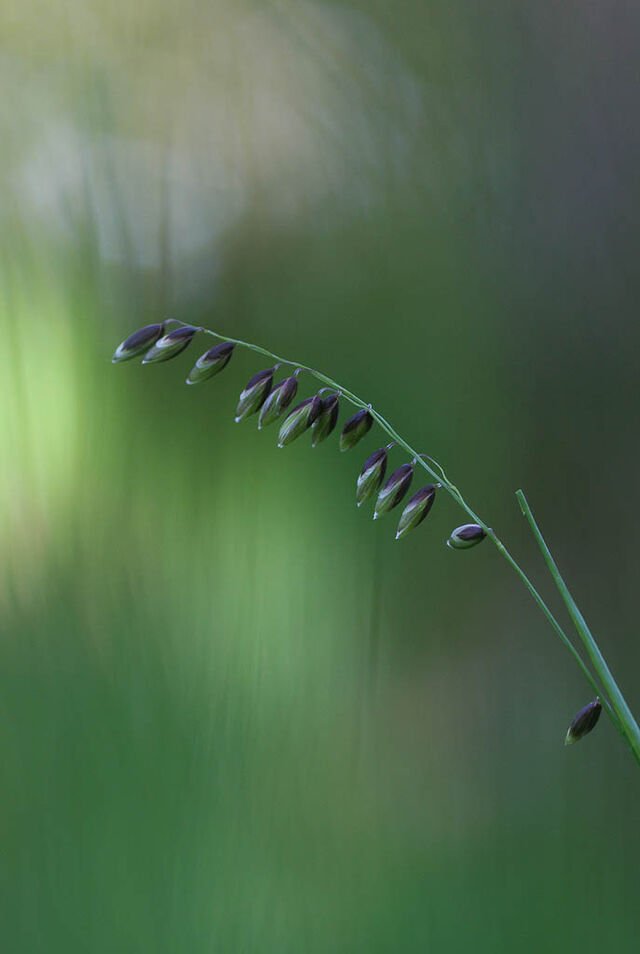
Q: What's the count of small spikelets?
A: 13